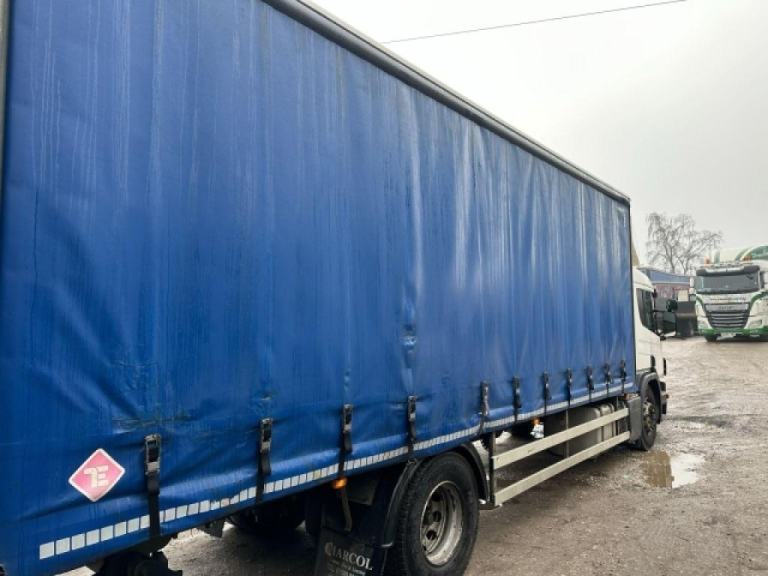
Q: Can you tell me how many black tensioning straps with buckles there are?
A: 11